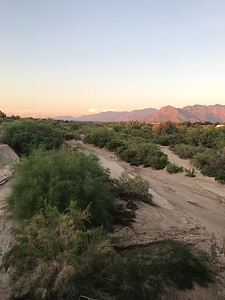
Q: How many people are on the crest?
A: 0